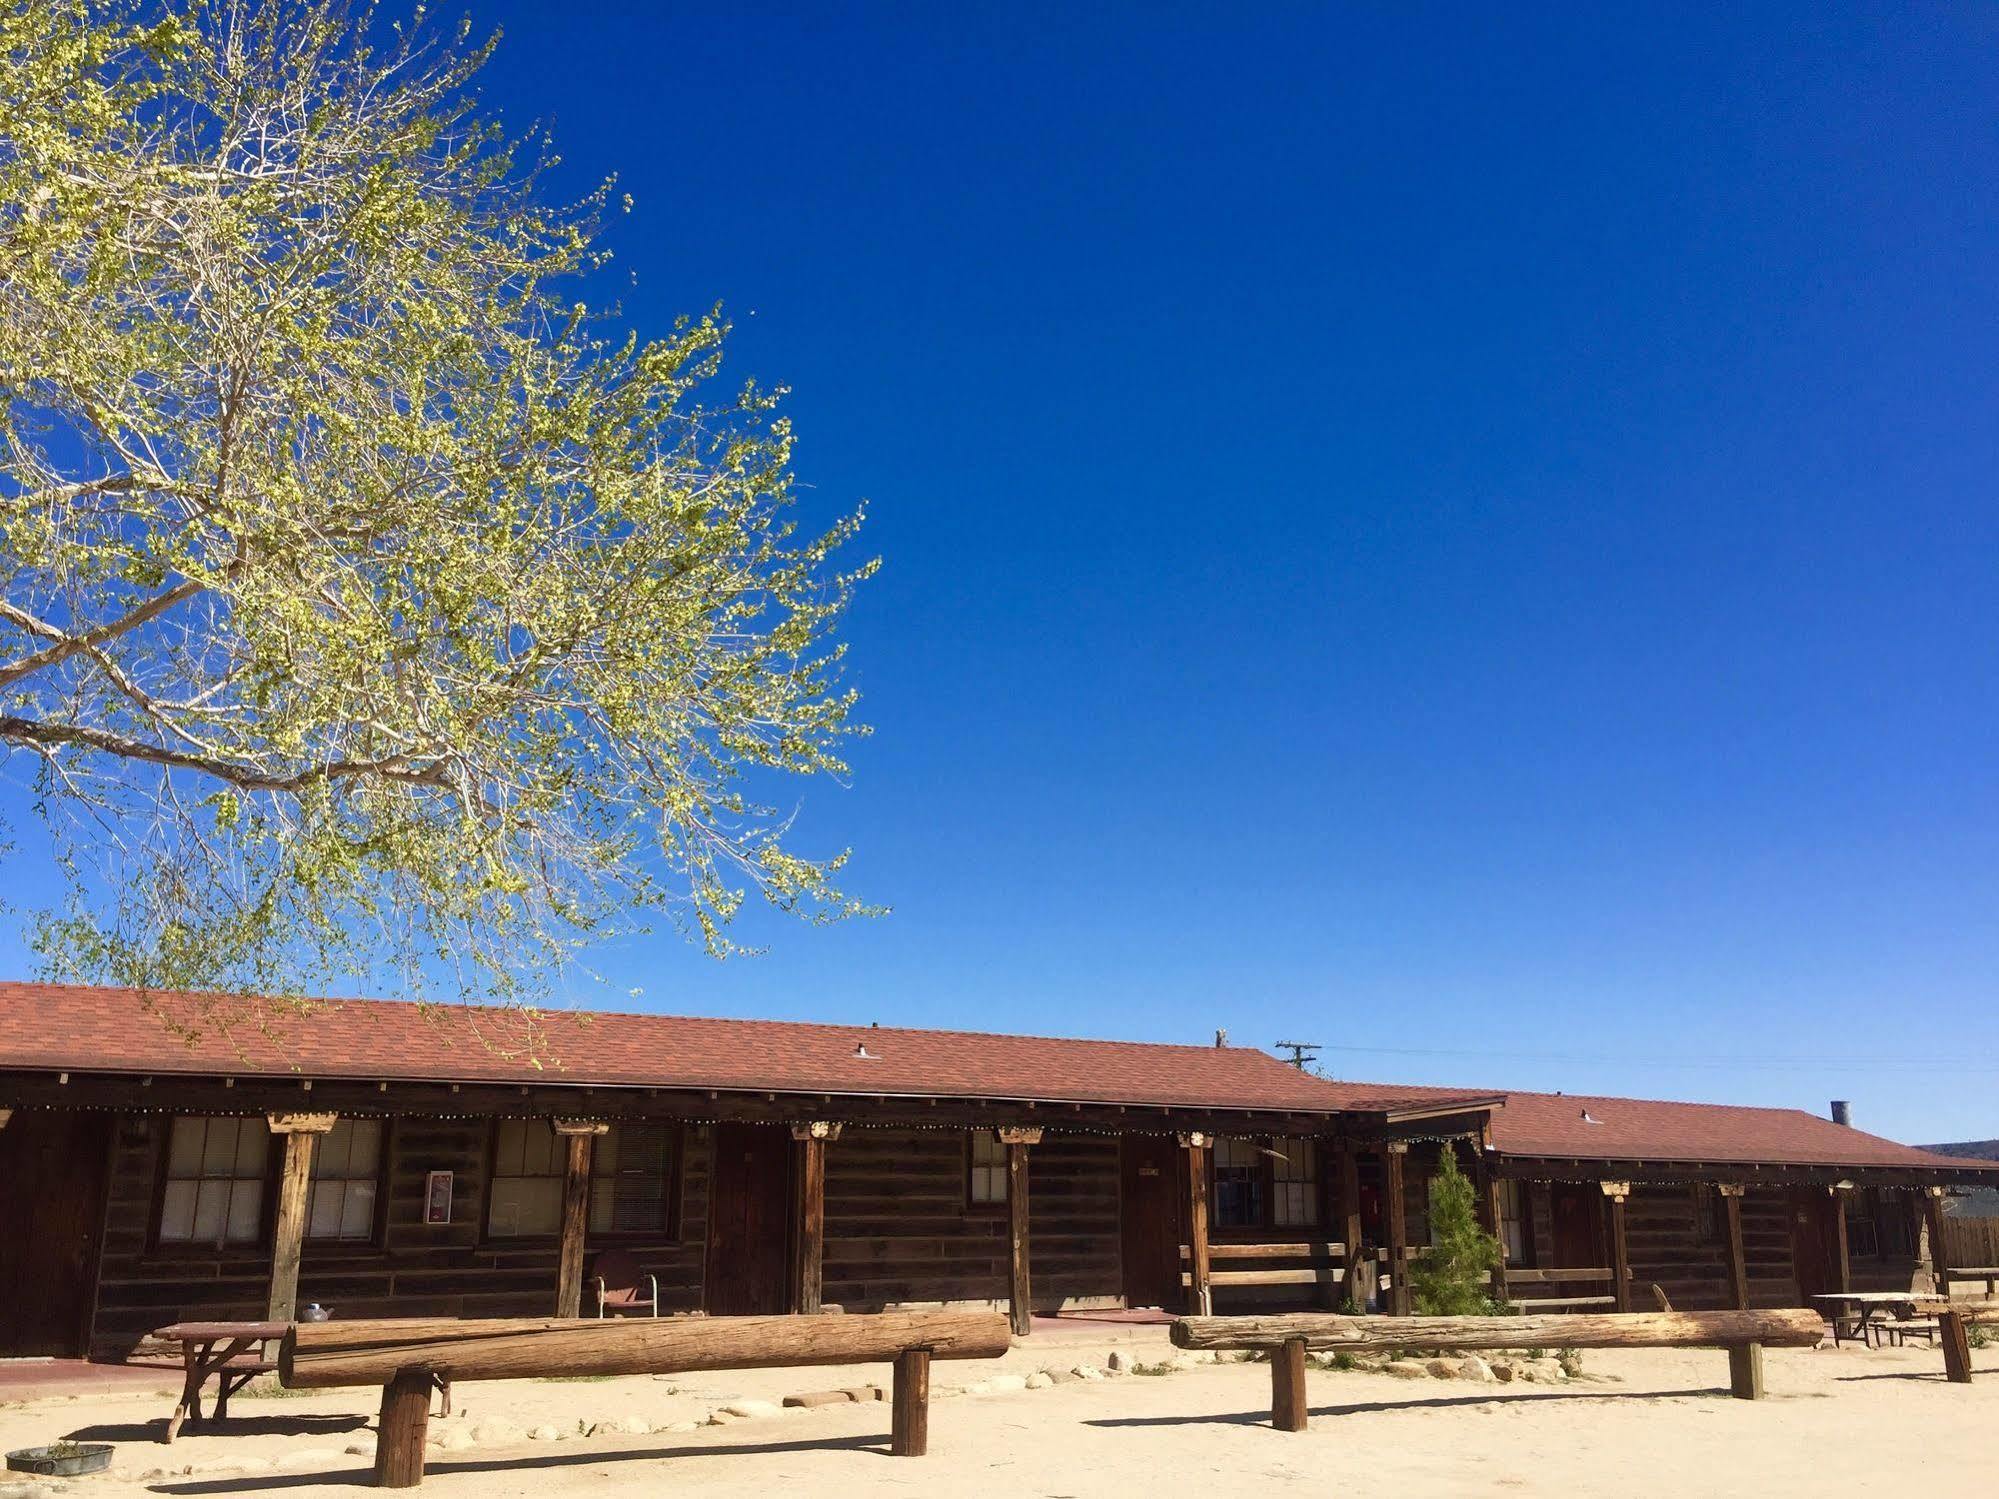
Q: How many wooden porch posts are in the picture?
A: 12